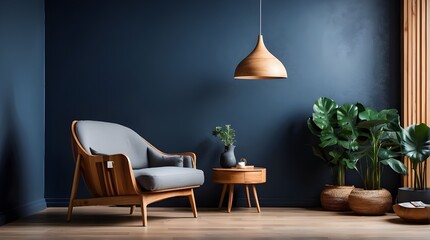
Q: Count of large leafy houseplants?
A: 3